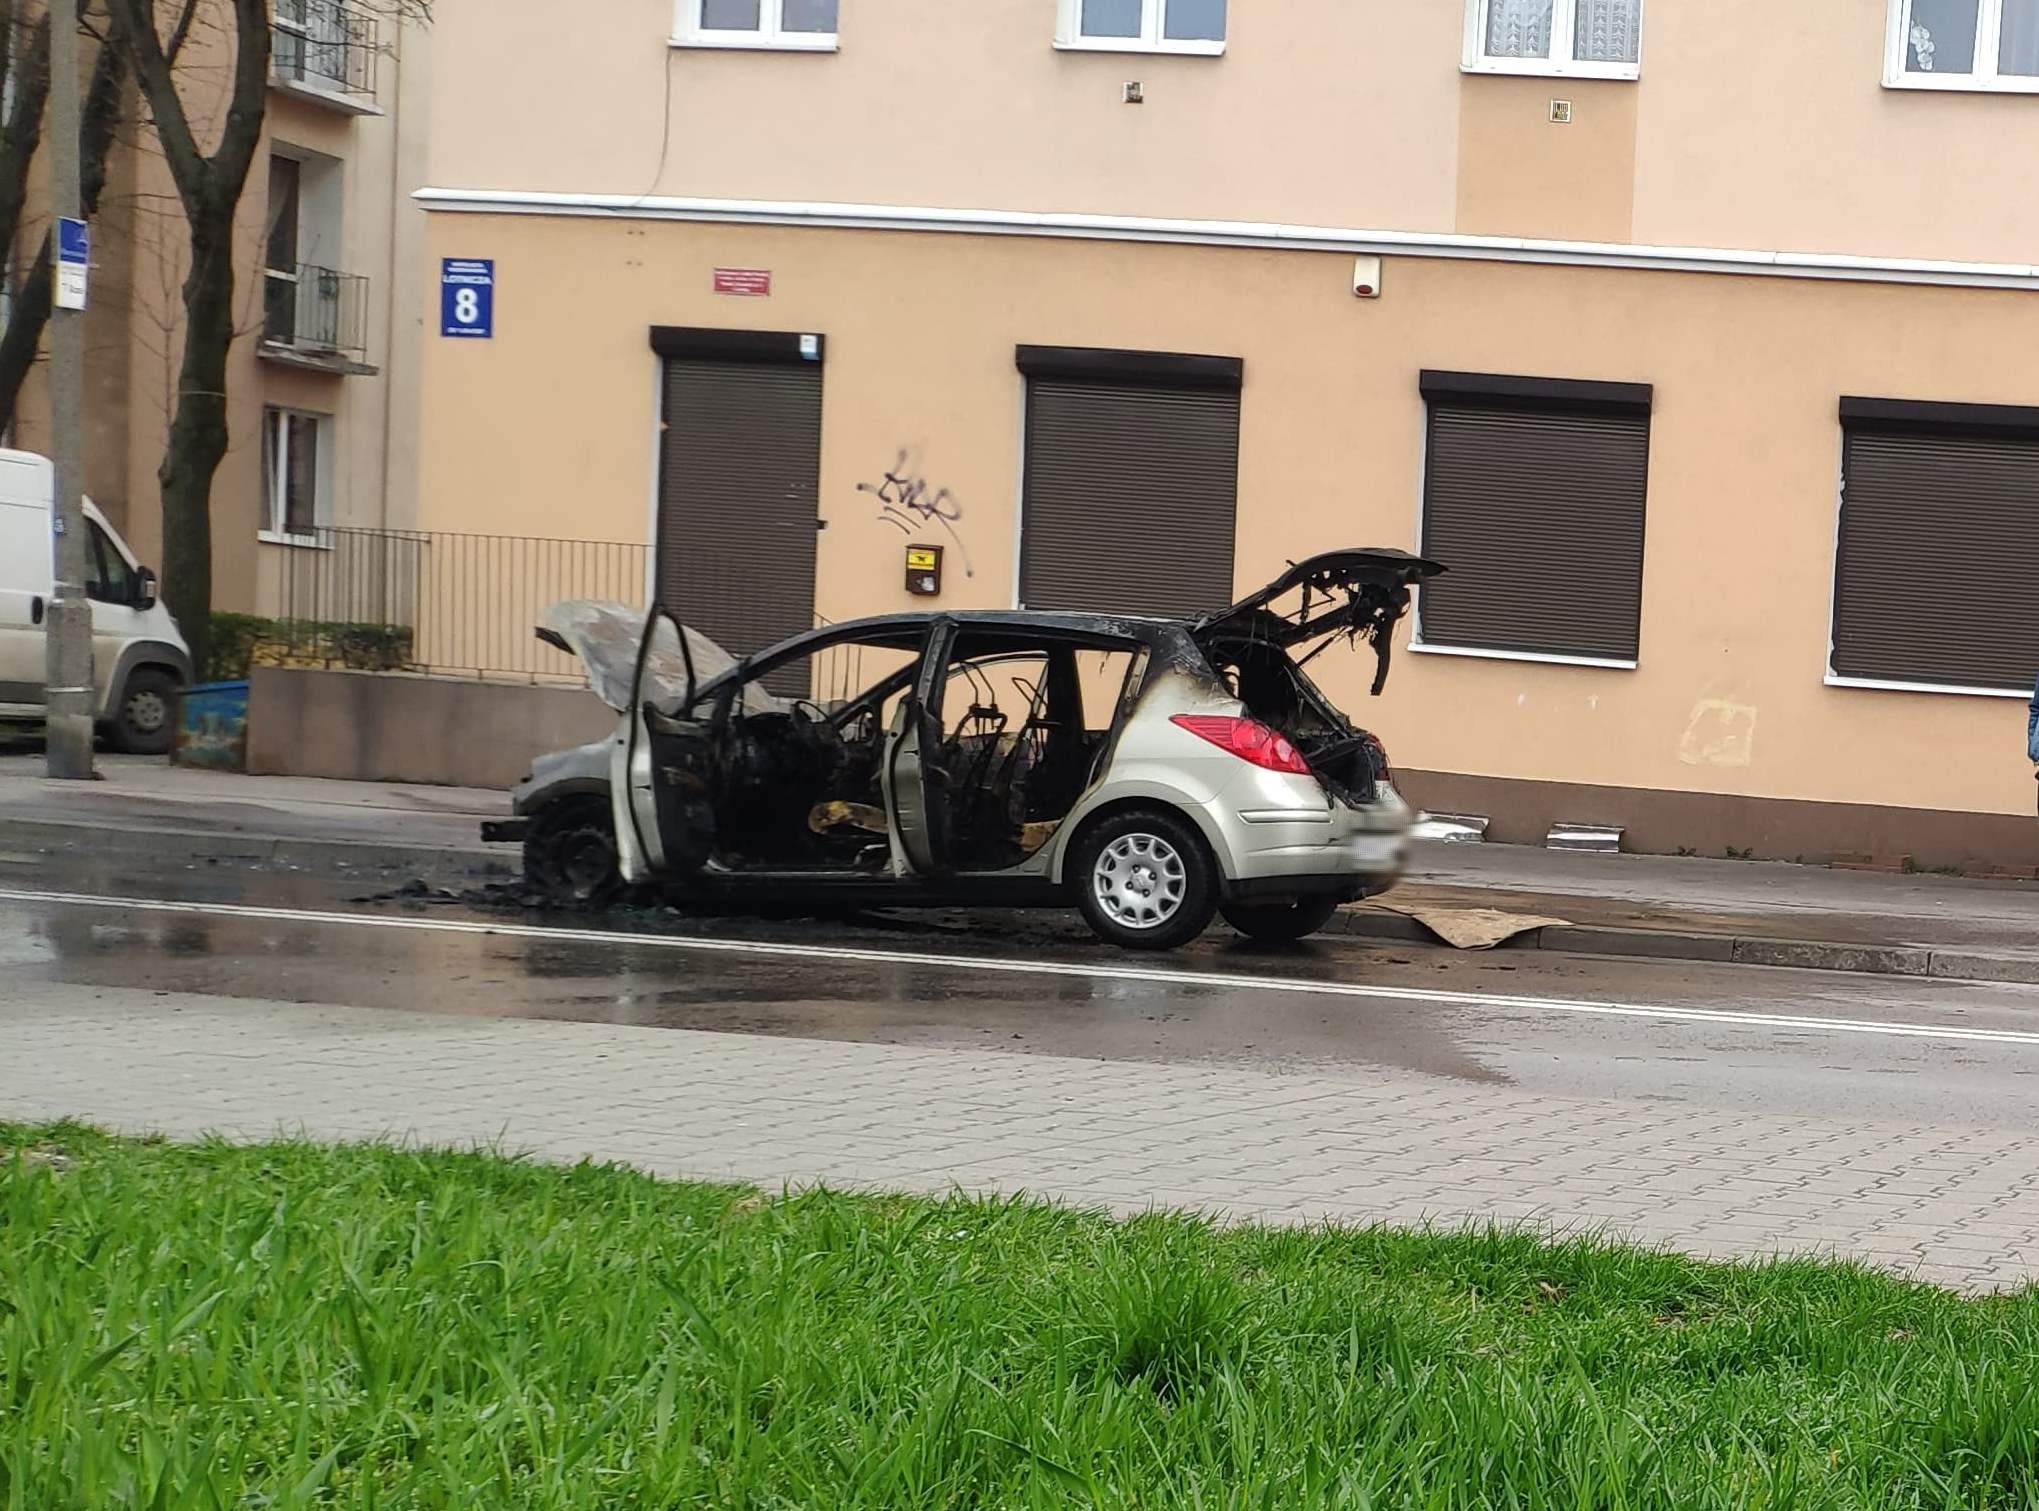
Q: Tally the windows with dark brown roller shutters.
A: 3